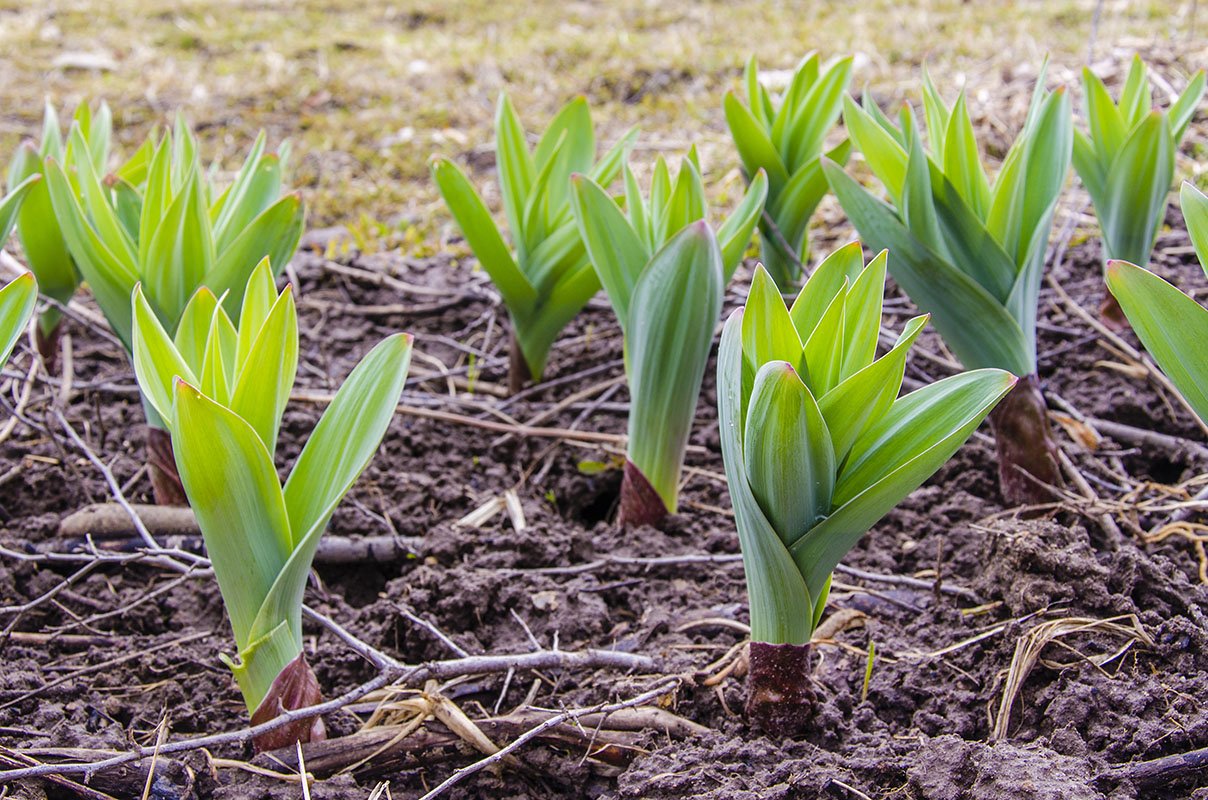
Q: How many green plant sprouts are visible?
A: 11